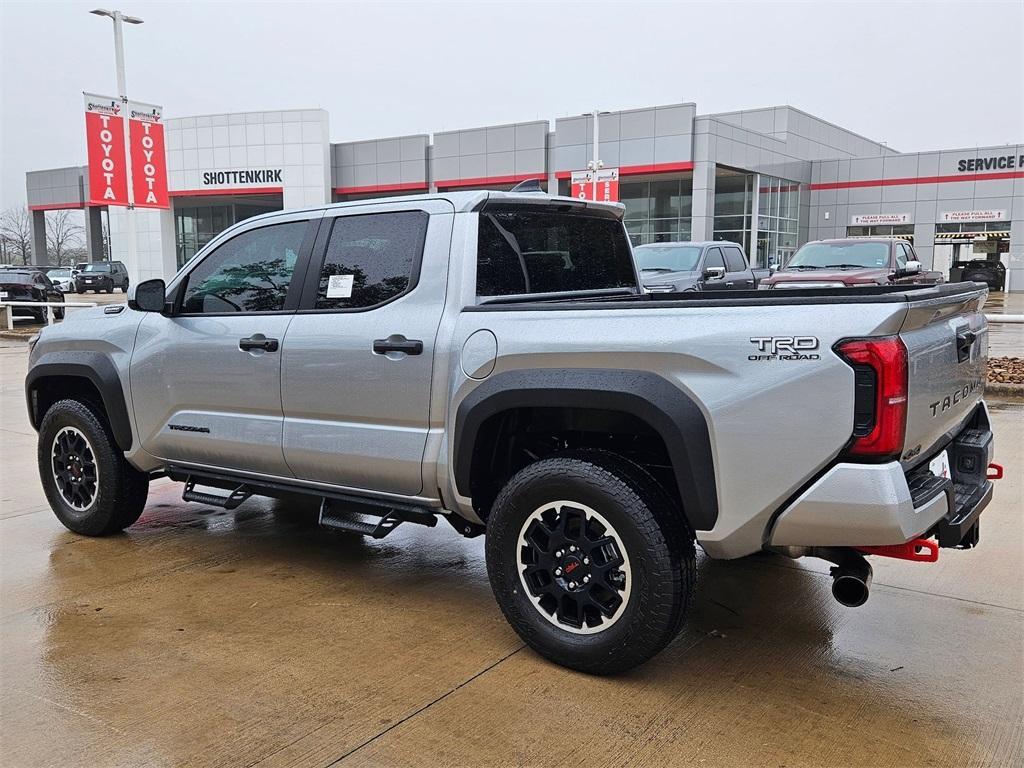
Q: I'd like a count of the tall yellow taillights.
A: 0